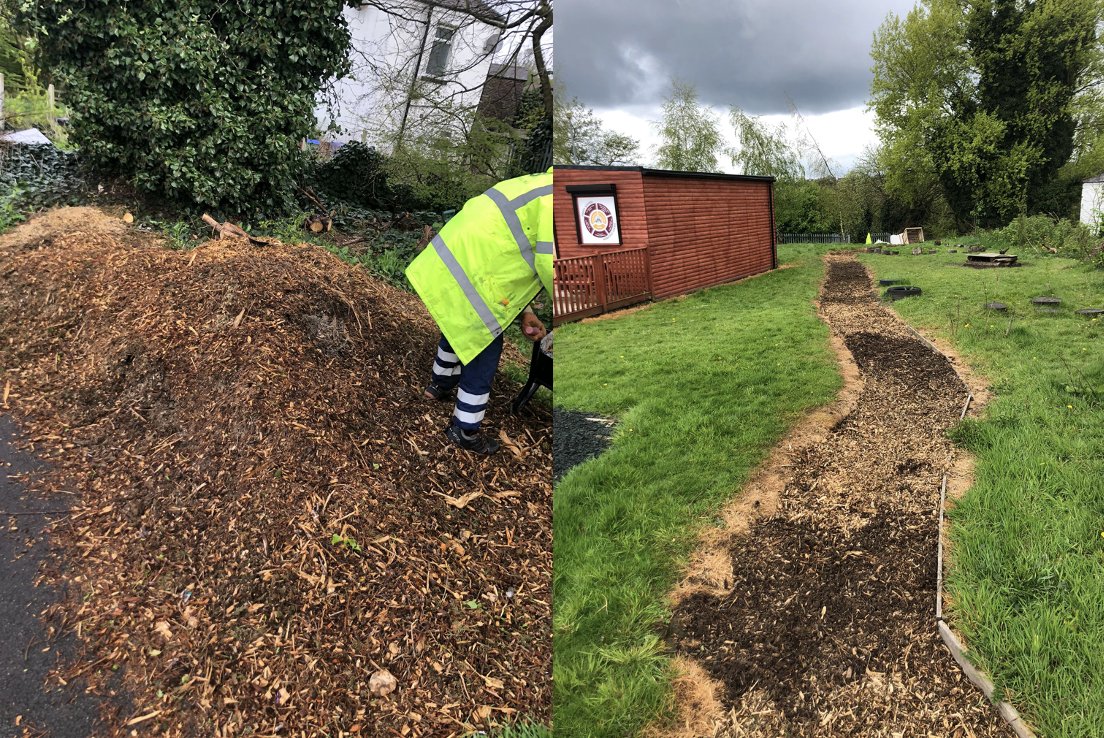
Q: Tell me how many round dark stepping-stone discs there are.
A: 3